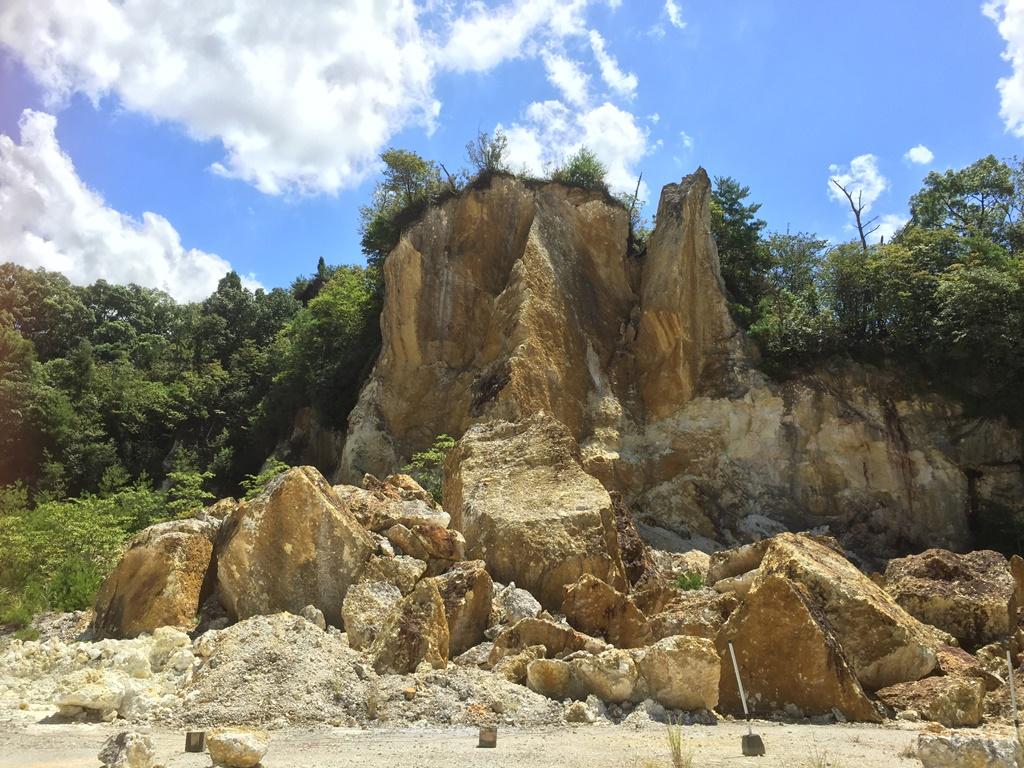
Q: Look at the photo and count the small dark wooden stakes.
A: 2